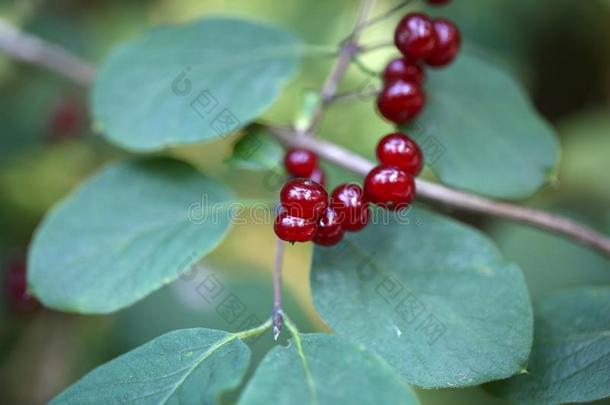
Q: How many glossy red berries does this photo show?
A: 13